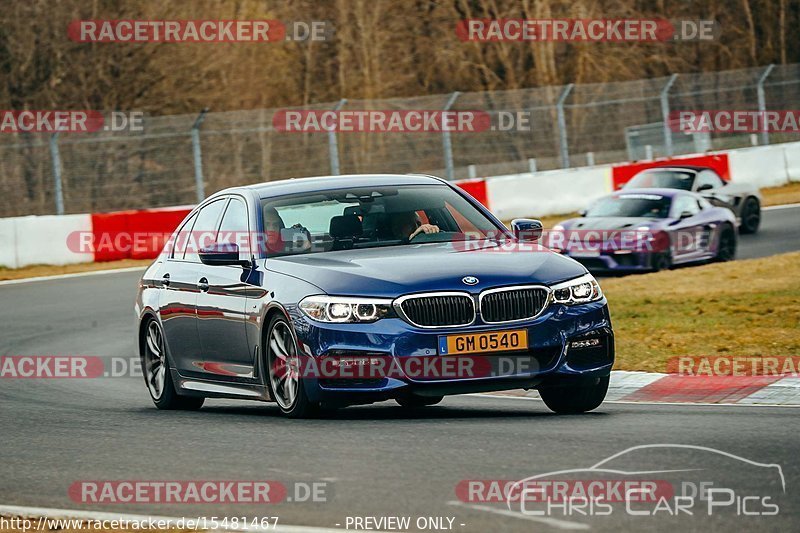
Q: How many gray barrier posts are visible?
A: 7